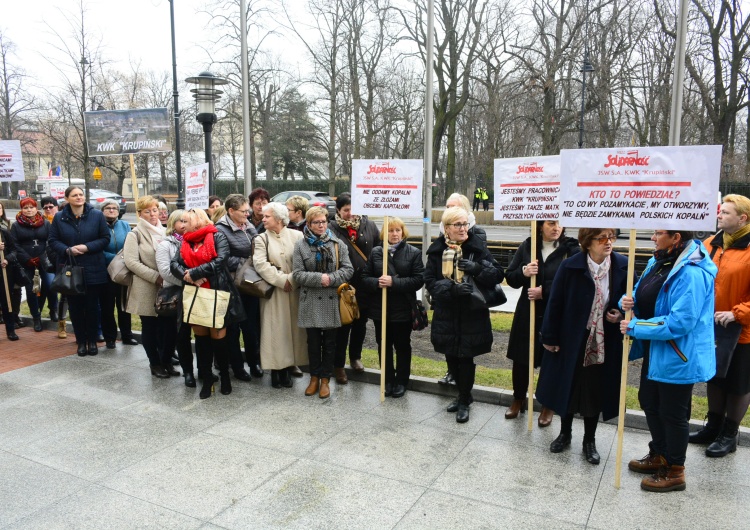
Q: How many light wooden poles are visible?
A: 5